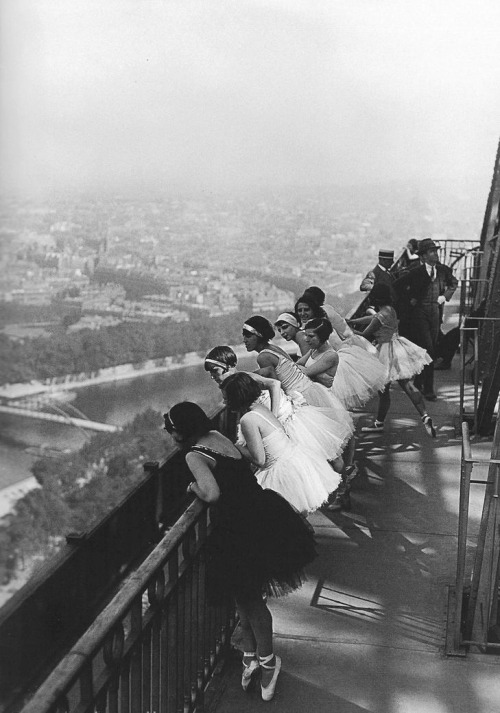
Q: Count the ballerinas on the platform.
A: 9